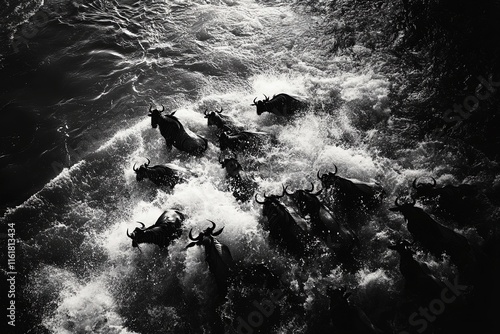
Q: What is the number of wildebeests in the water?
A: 15